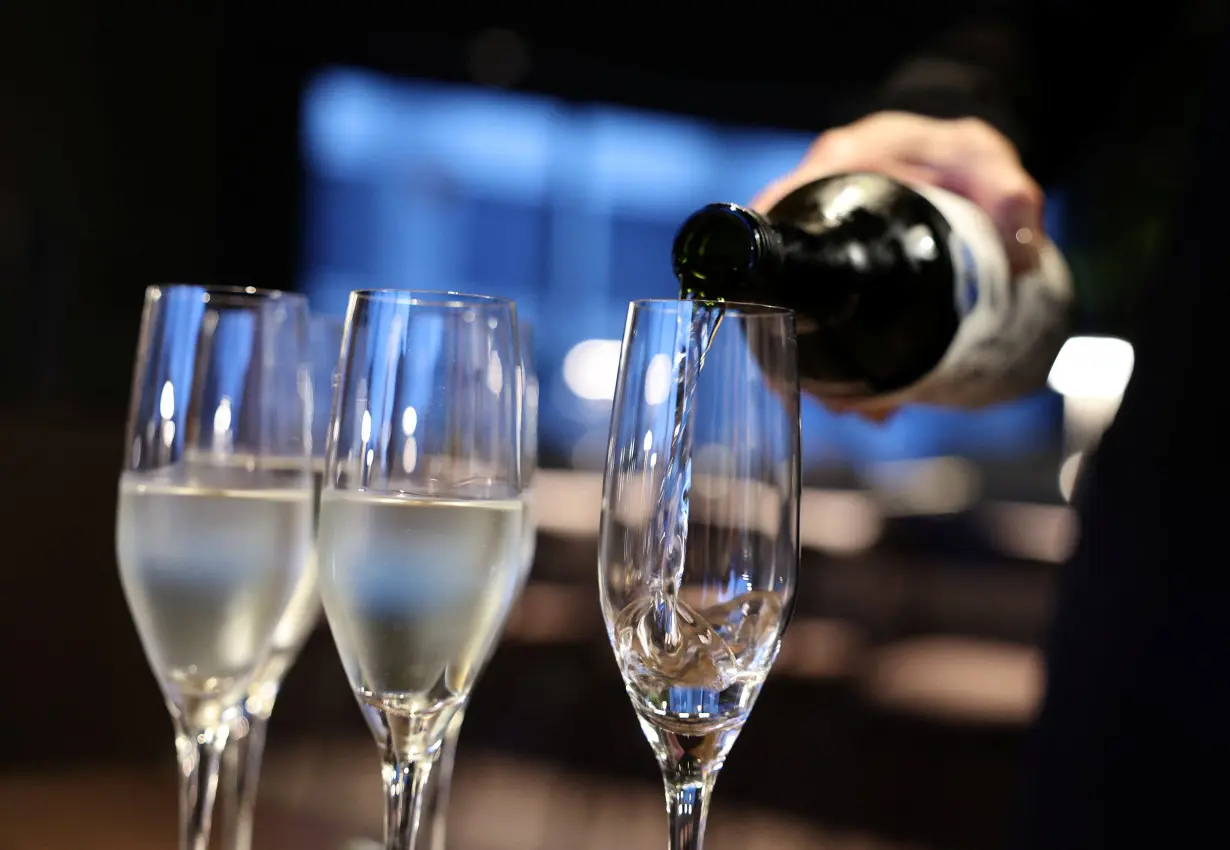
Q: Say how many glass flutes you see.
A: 5